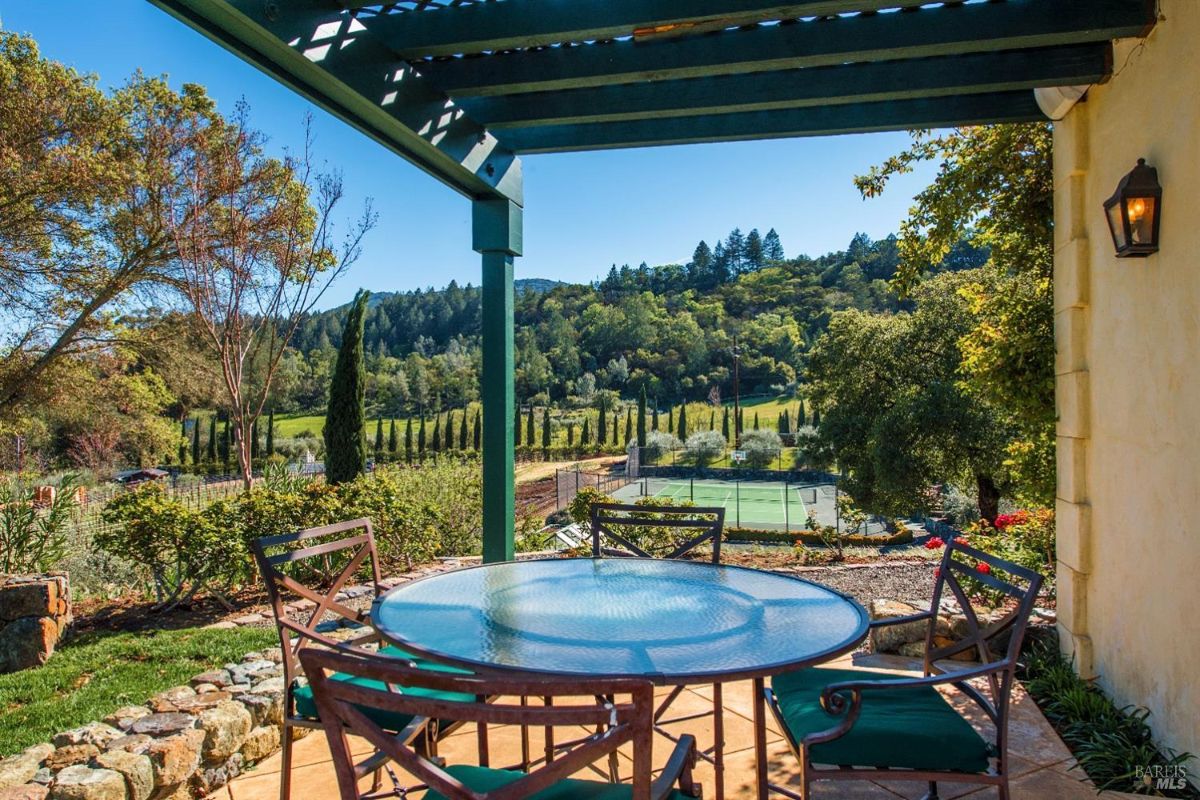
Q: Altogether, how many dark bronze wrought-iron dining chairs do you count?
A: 4